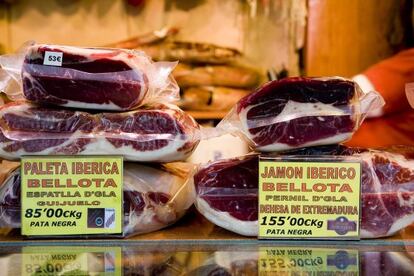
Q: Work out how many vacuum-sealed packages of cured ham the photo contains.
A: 5